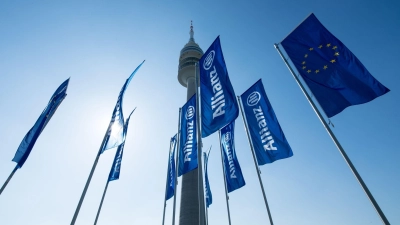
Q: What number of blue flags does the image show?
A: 10